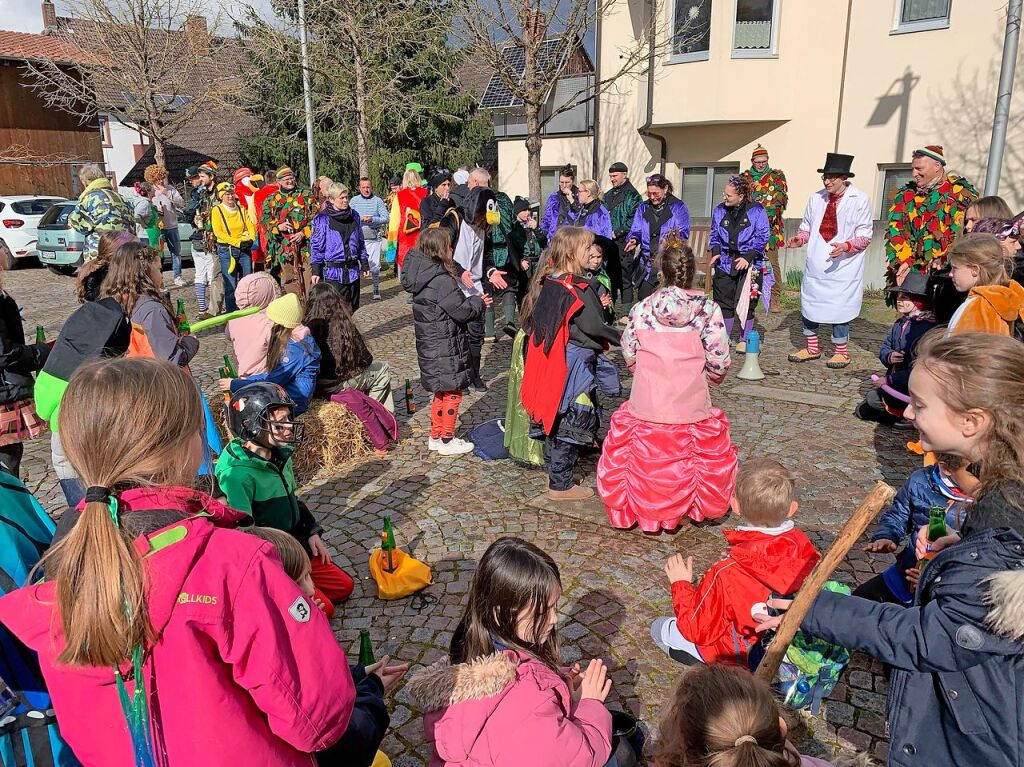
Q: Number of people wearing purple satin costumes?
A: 5